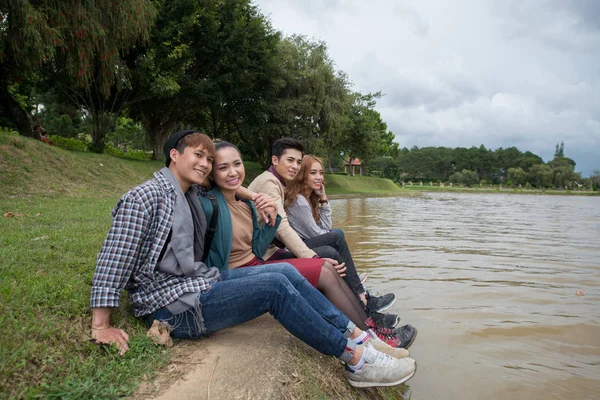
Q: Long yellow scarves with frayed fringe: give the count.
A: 0